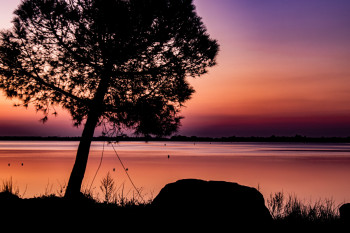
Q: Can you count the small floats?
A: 5